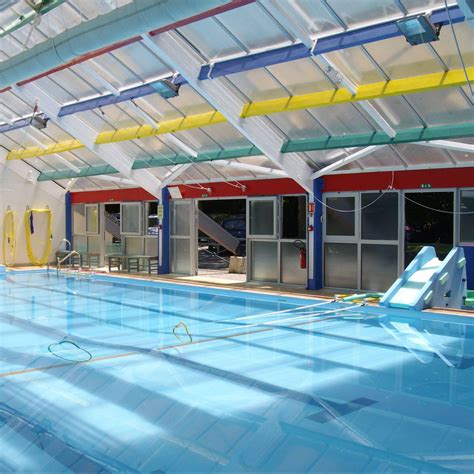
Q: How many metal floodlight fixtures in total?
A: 3